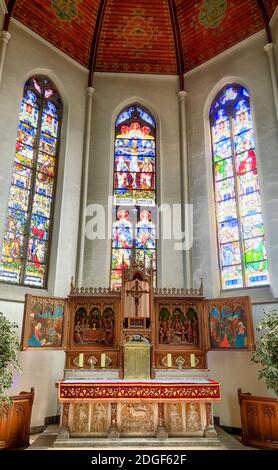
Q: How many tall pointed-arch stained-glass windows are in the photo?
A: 3